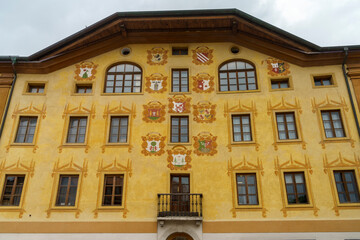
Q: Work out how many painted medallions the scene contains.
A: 12